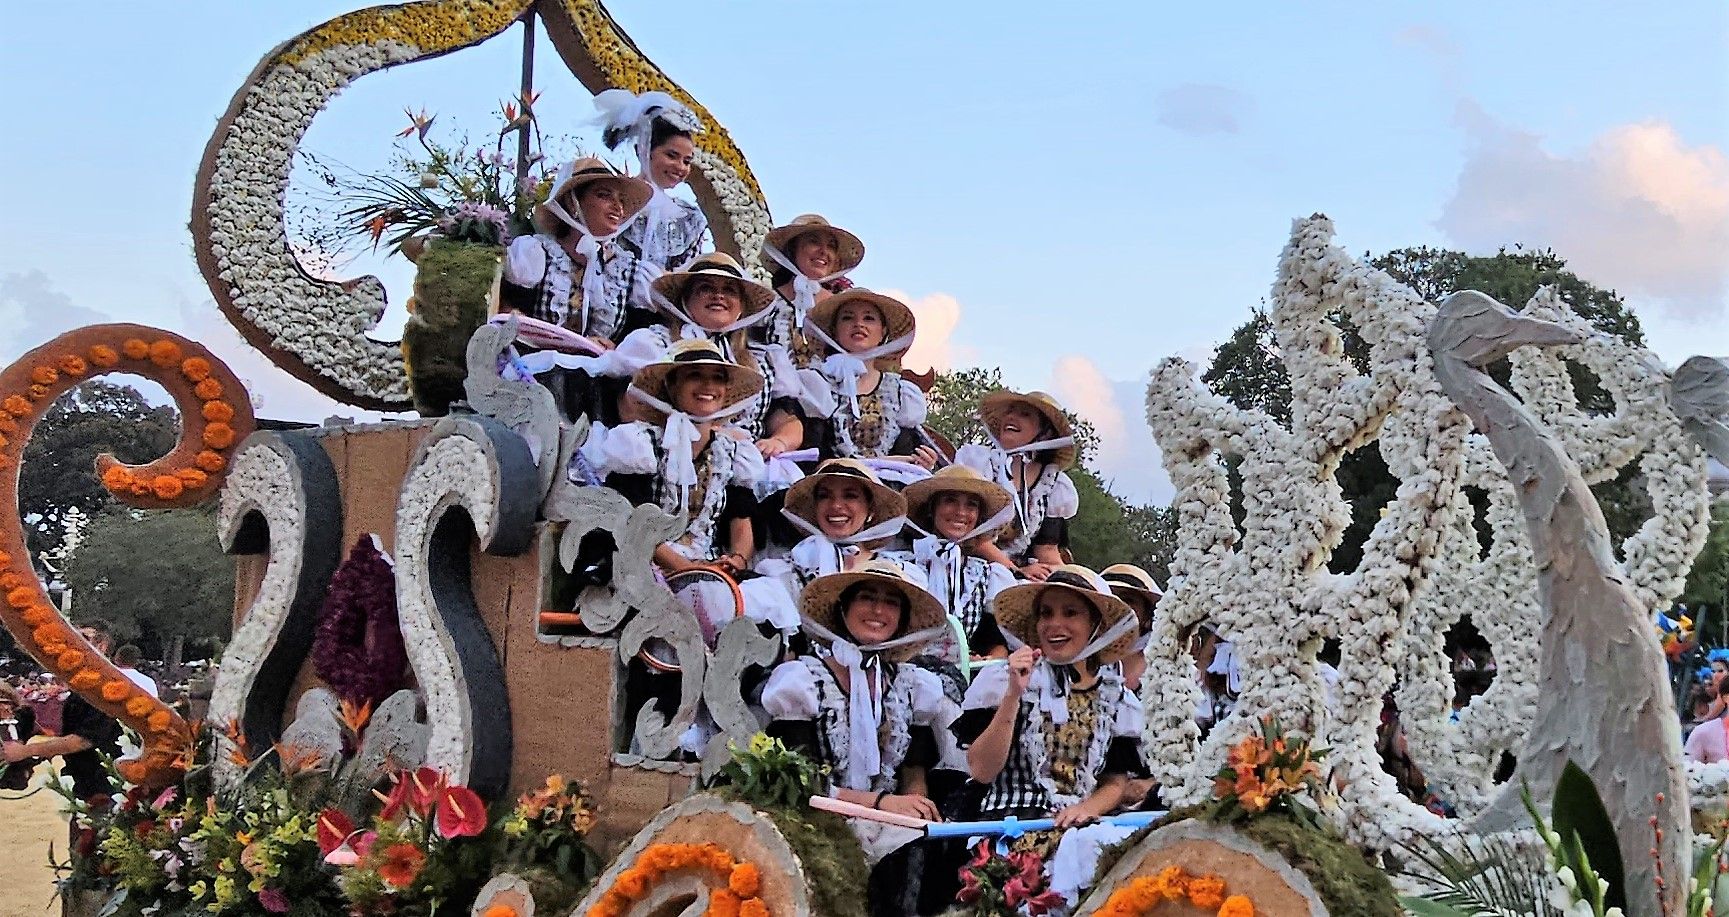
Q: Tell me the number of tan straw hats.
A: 11